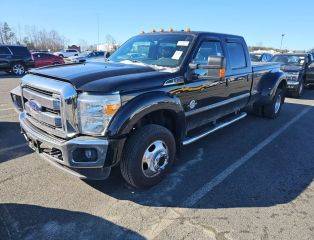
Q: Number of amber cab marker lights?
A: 5